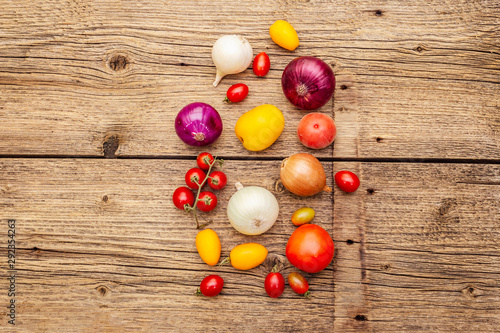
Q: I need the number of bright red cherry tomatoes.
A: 10